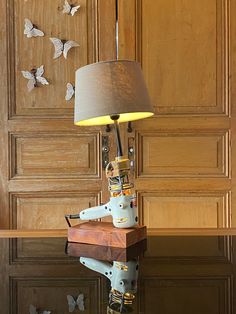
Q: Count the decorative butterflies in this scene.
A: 5